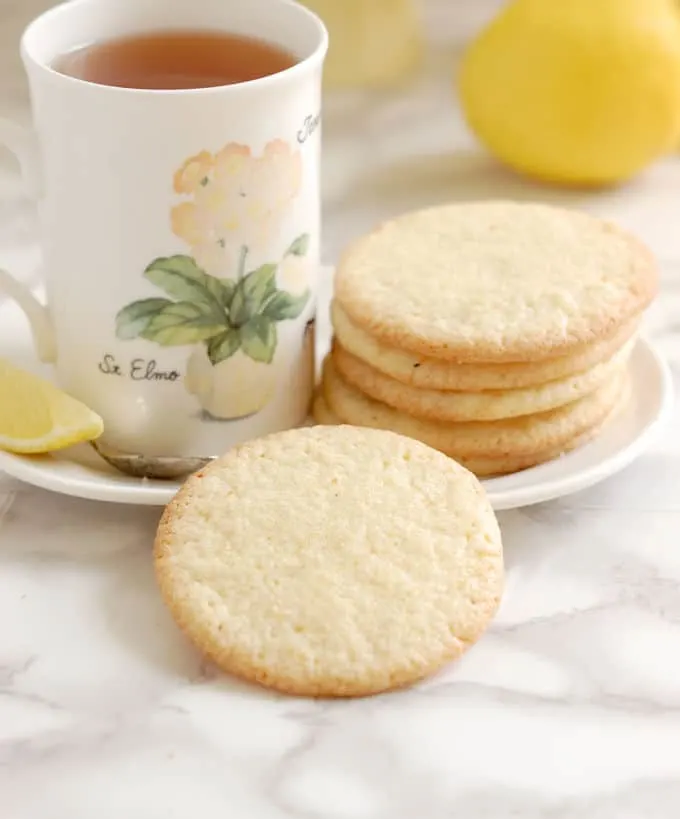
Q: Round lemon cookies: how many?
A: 6